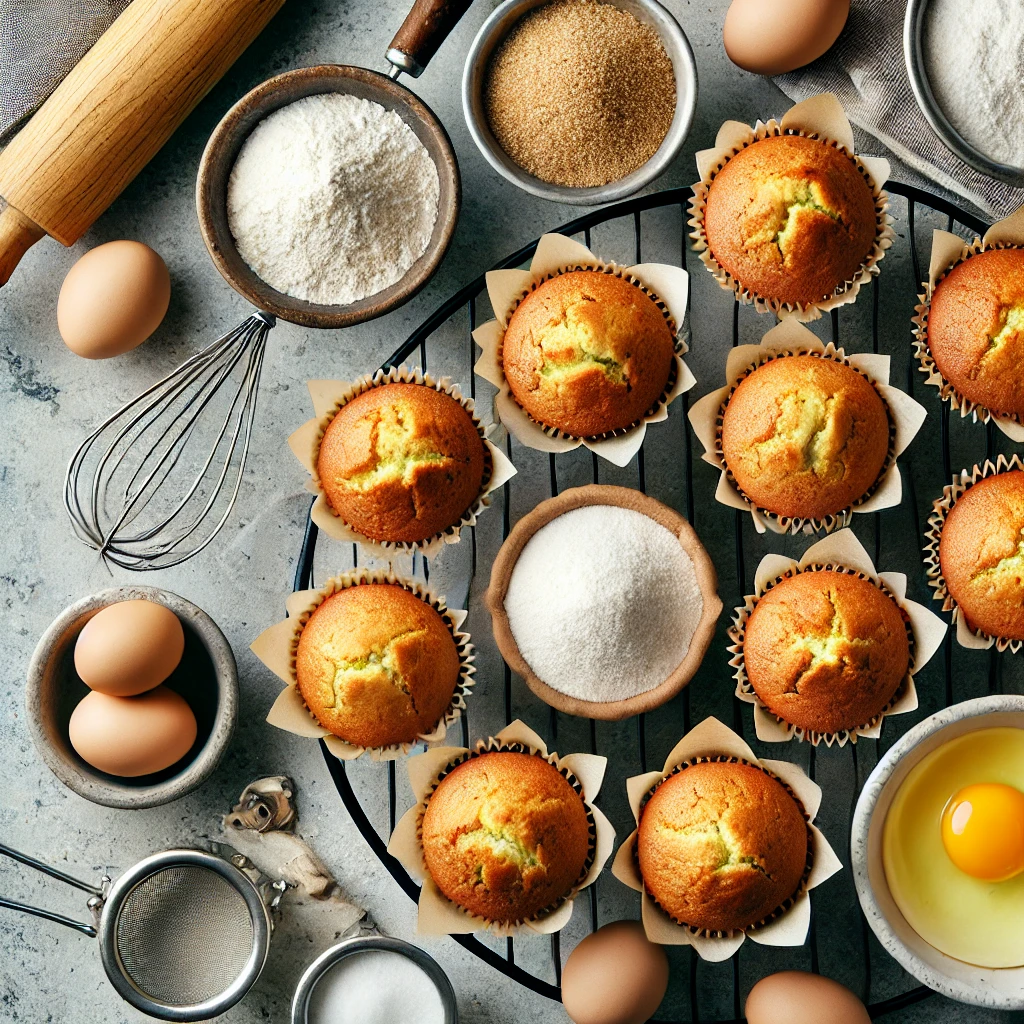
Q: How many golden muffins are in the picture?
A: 10